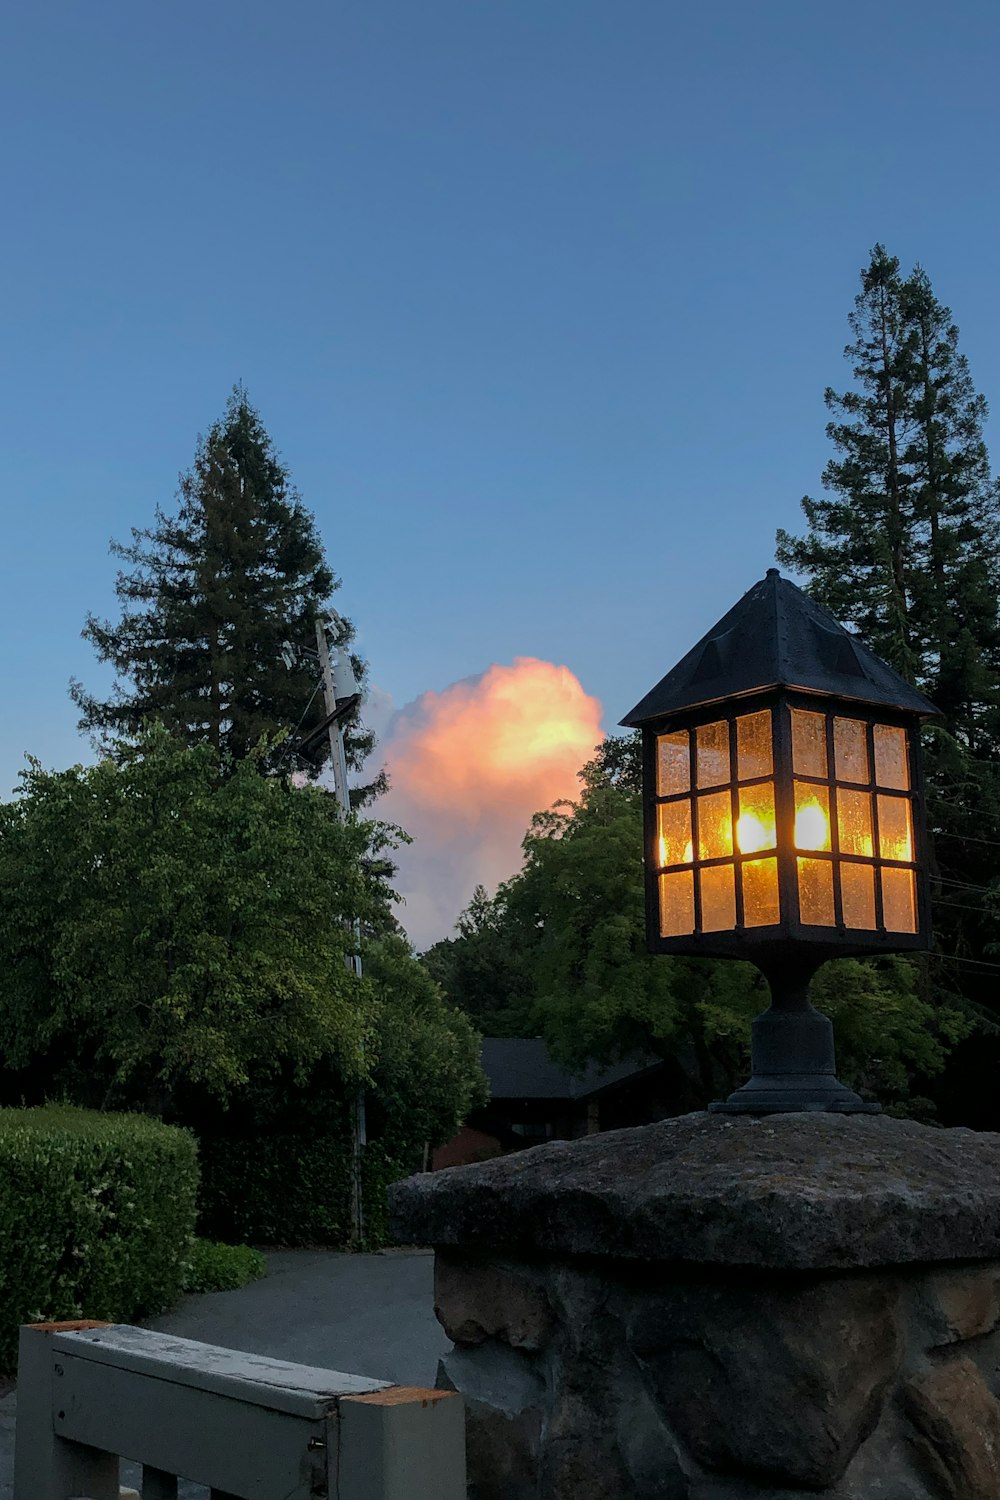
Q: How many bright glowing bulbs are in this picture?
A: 2